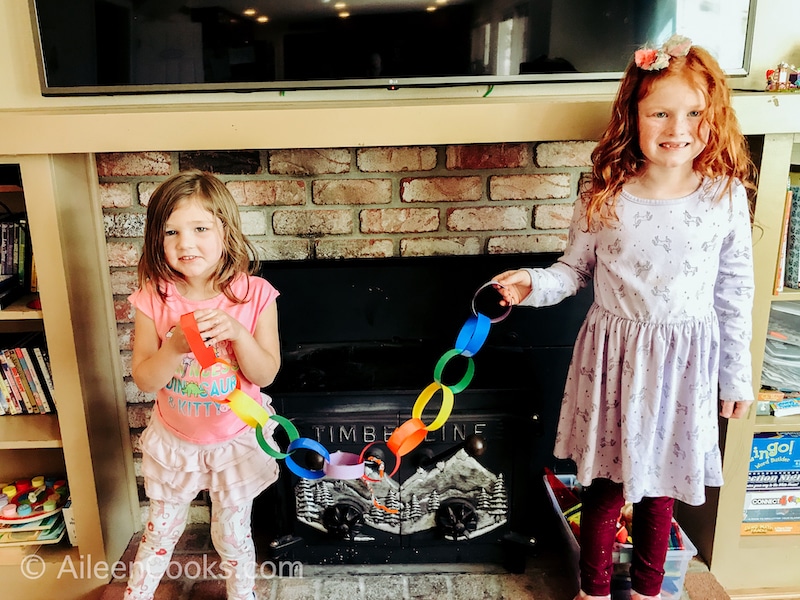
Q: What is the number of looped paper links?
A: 12